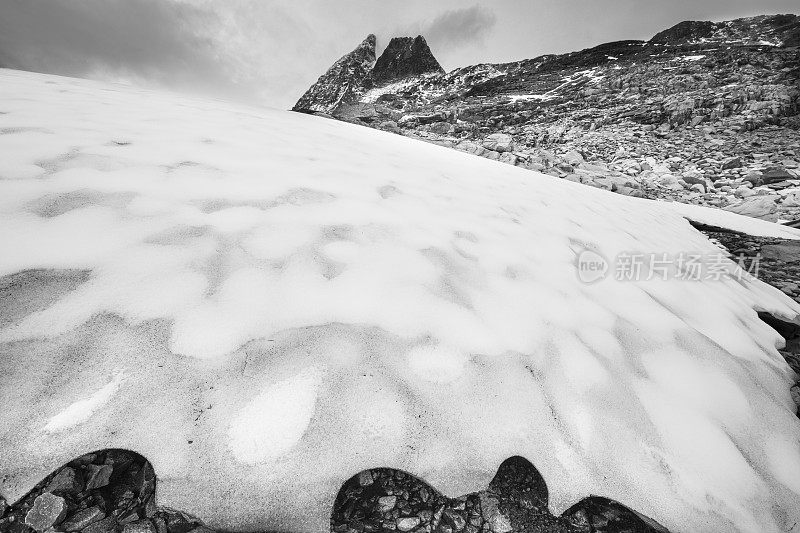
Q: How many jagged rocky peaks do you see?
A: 2